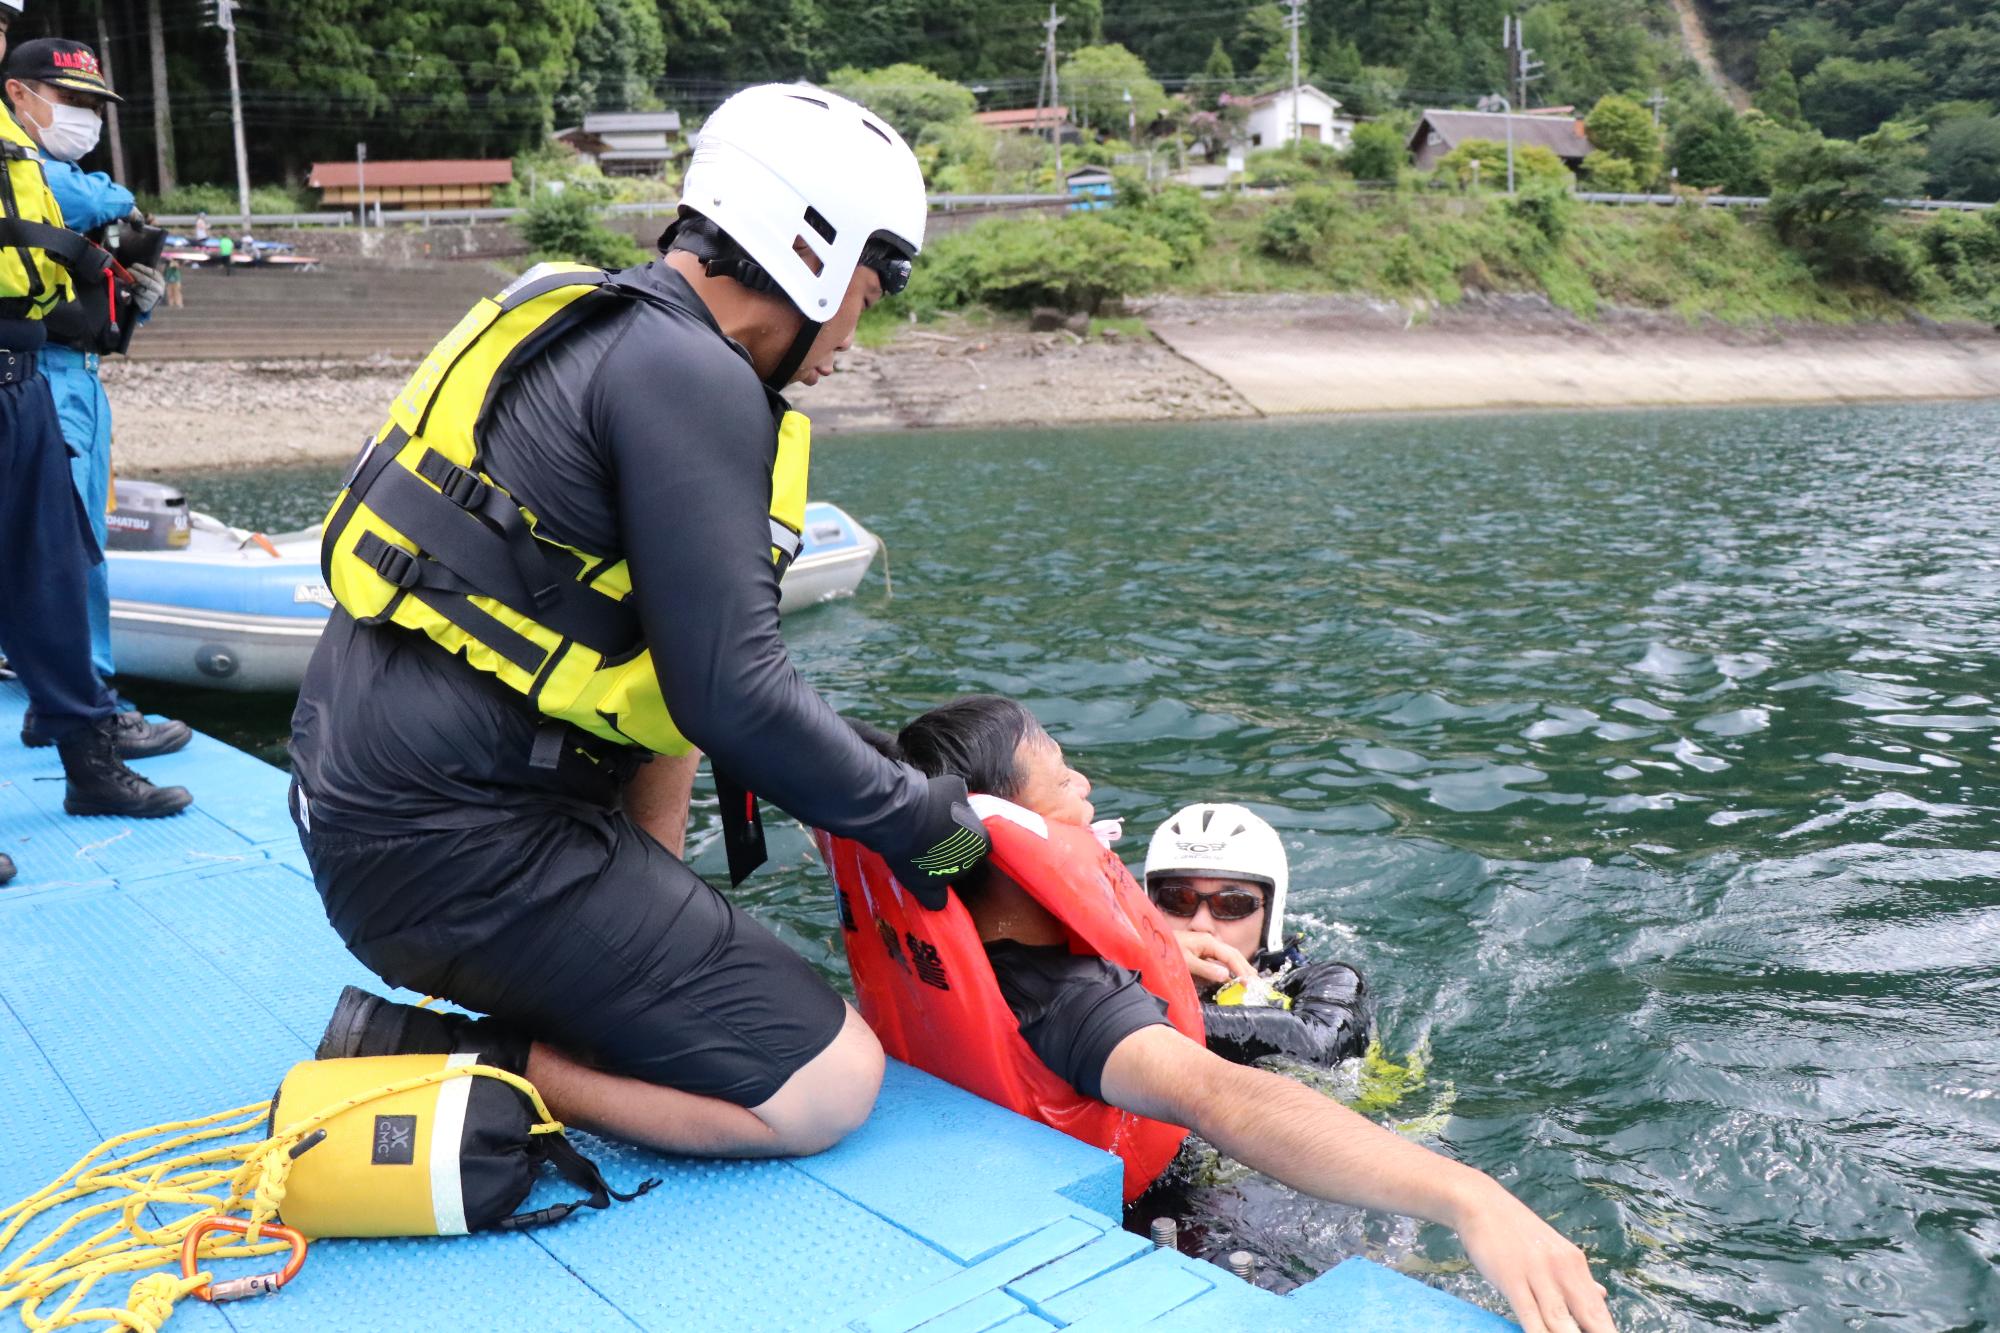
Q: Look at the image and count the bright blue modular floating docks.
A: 1